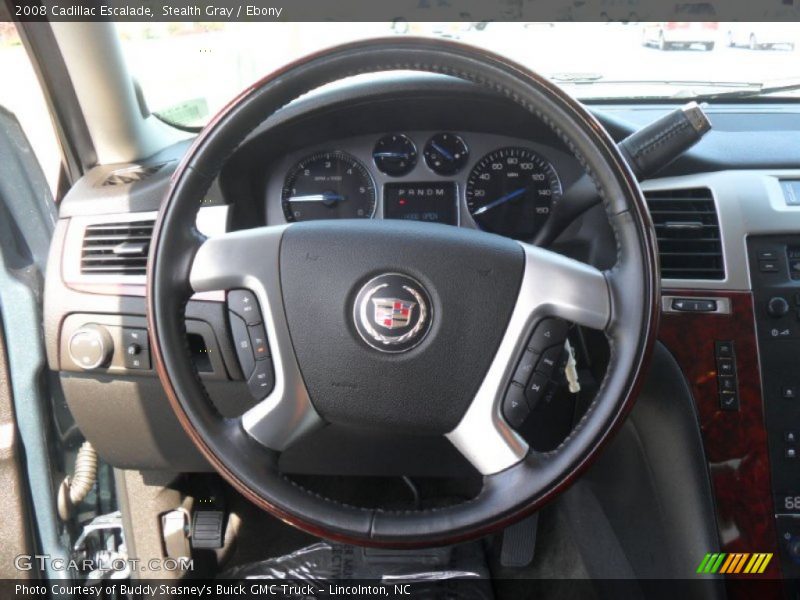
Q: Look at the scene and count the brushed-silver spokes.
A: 4